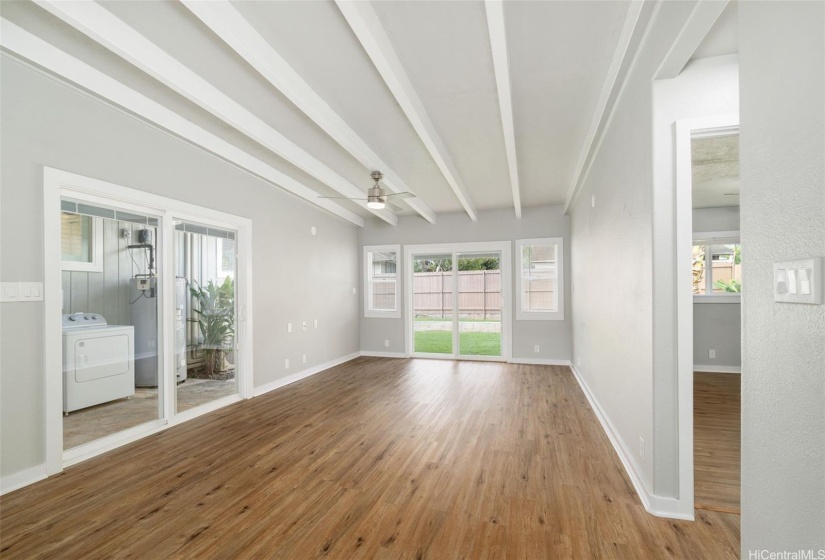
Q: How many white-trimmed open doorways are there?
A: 1